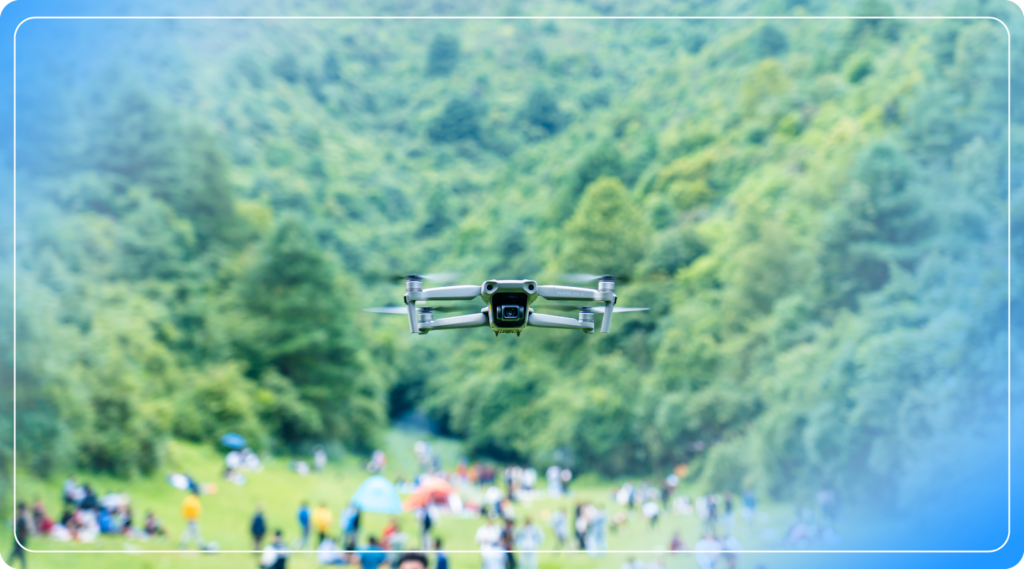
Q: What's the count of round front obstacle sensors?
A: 2